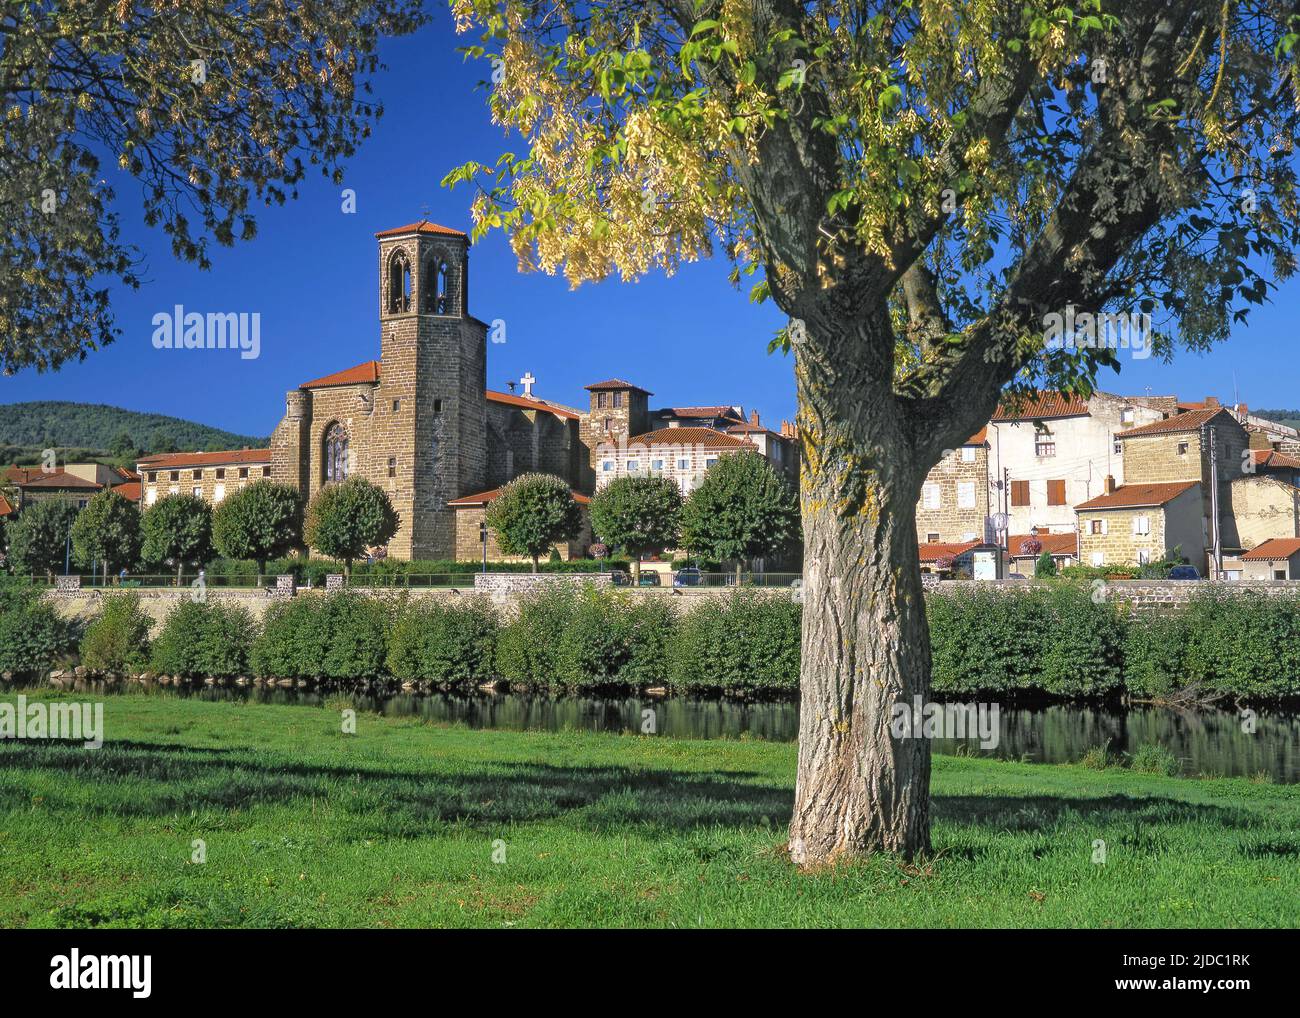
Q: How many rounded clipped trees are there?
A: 8